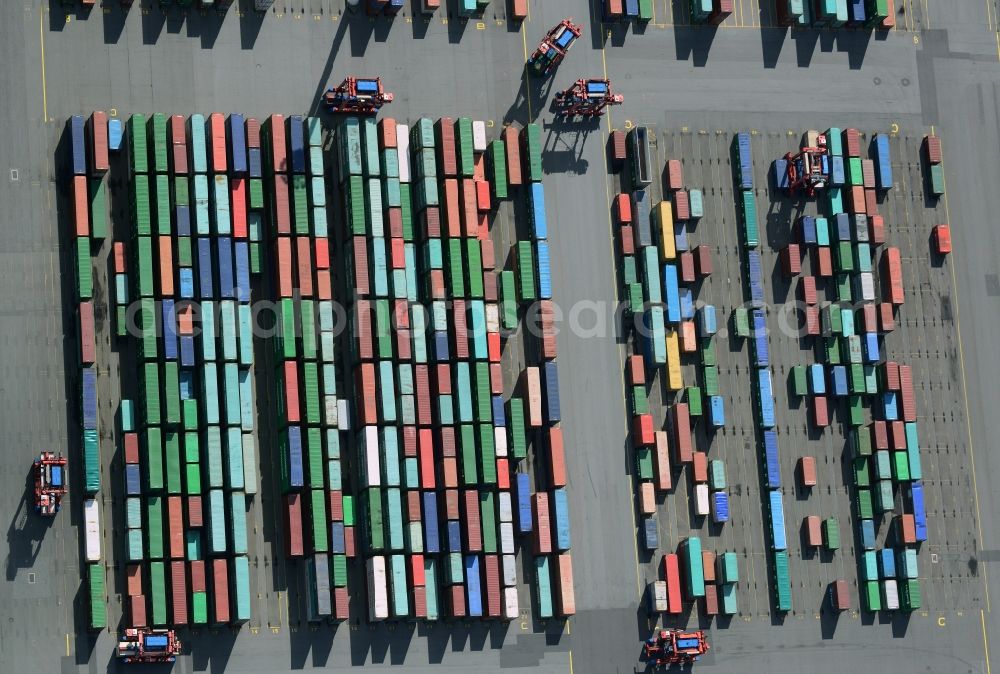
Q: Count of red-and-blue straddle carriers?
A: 7